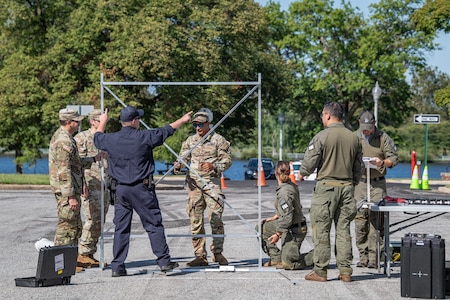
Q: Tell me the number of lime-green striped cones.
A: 2